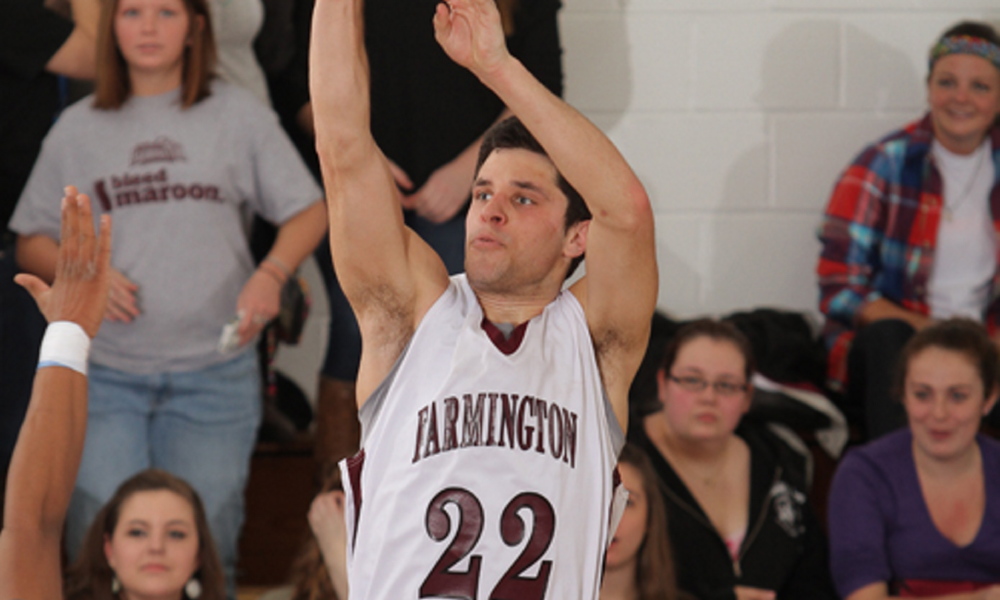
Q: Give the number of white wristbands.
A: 1